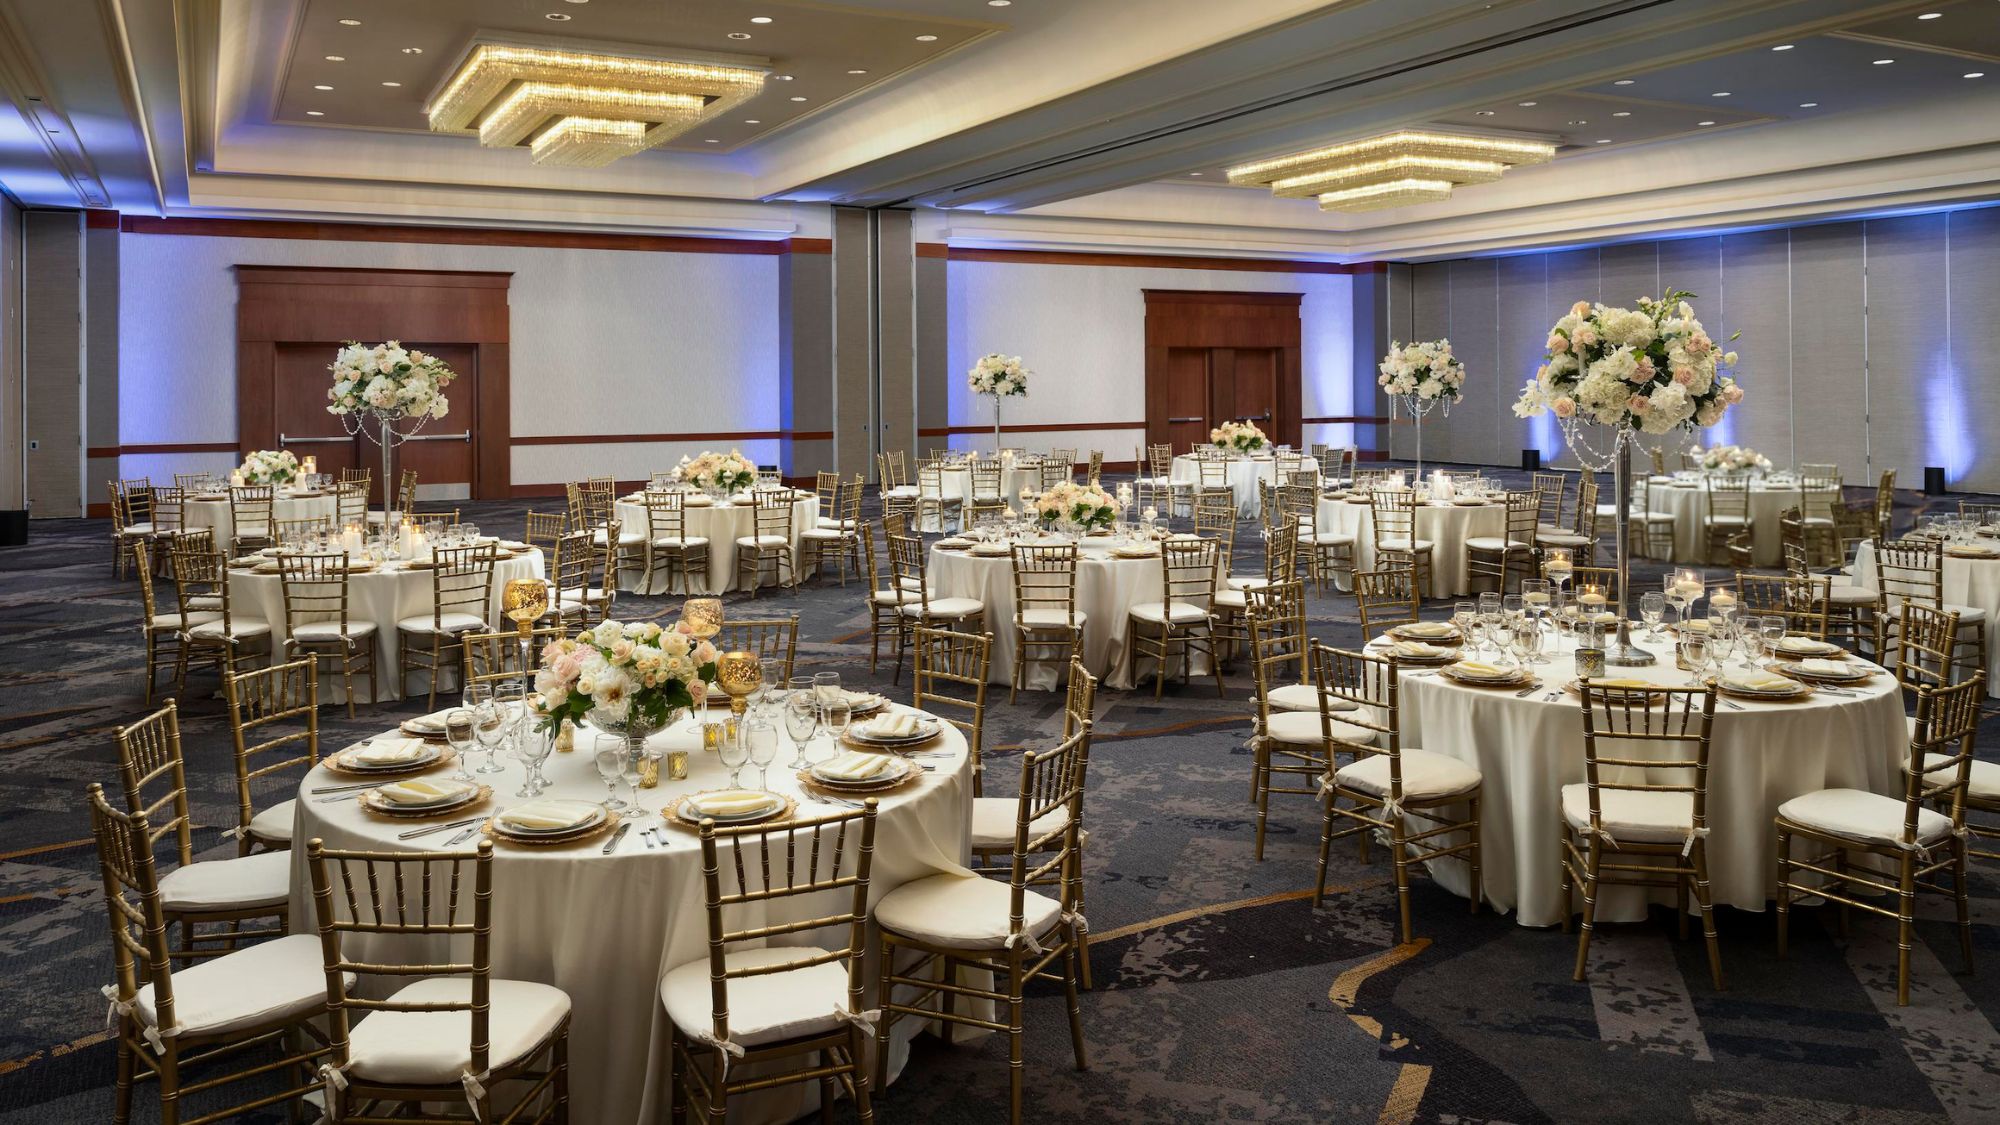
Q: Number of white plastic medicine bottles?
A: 0